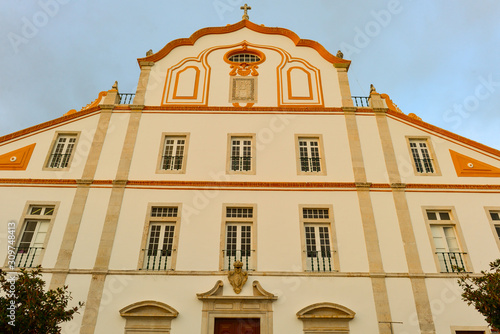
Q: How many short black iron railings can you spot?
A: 12